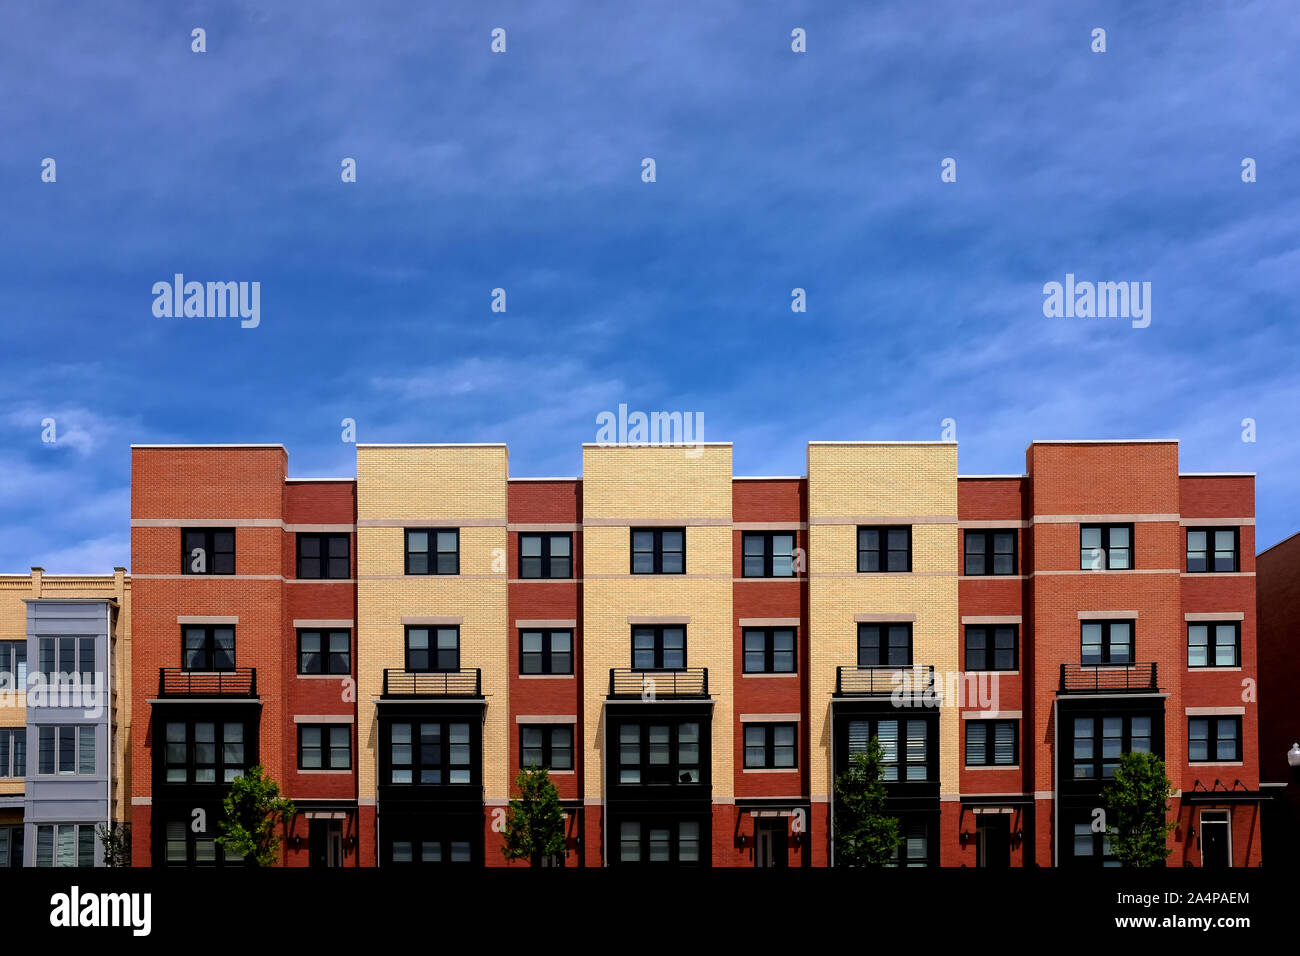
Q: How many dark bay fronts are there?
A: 5